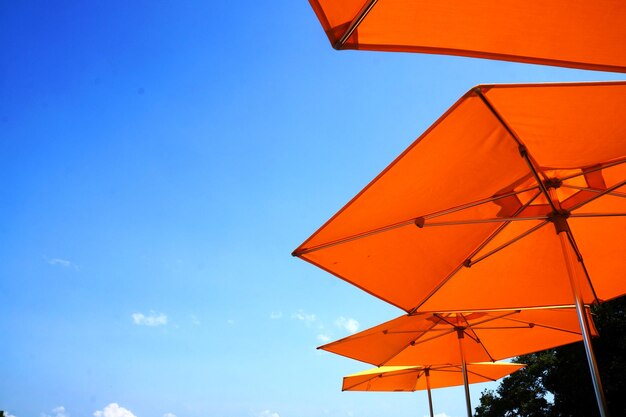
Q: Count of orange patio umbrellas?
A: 4